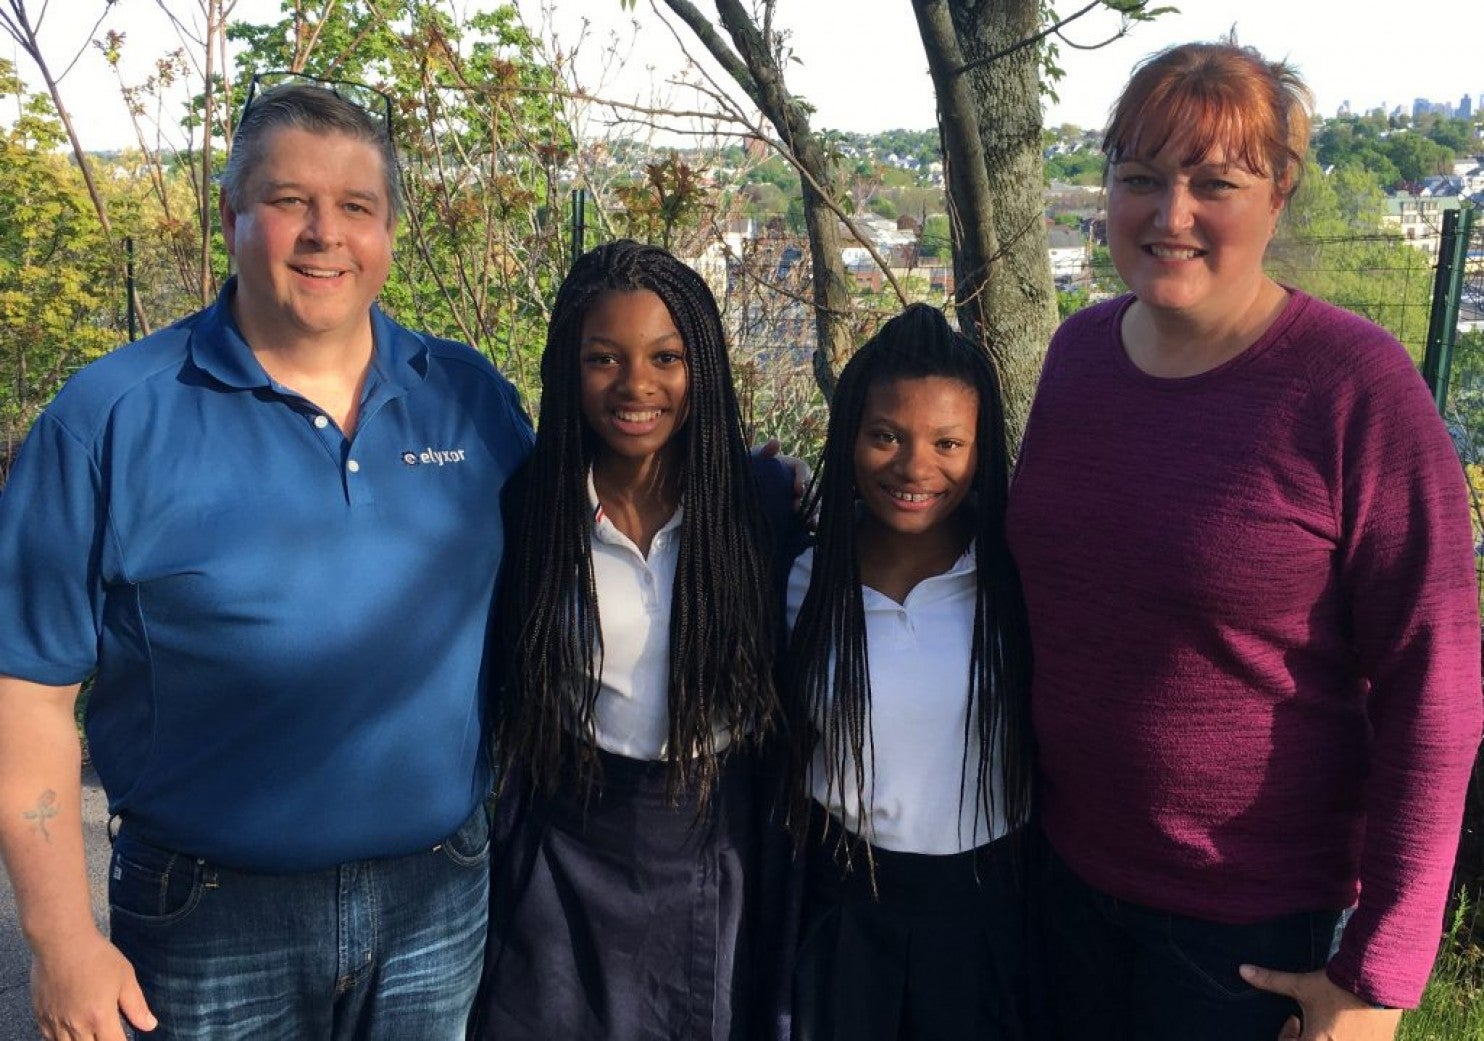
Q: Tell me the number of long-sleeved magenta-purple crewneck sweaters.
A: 1